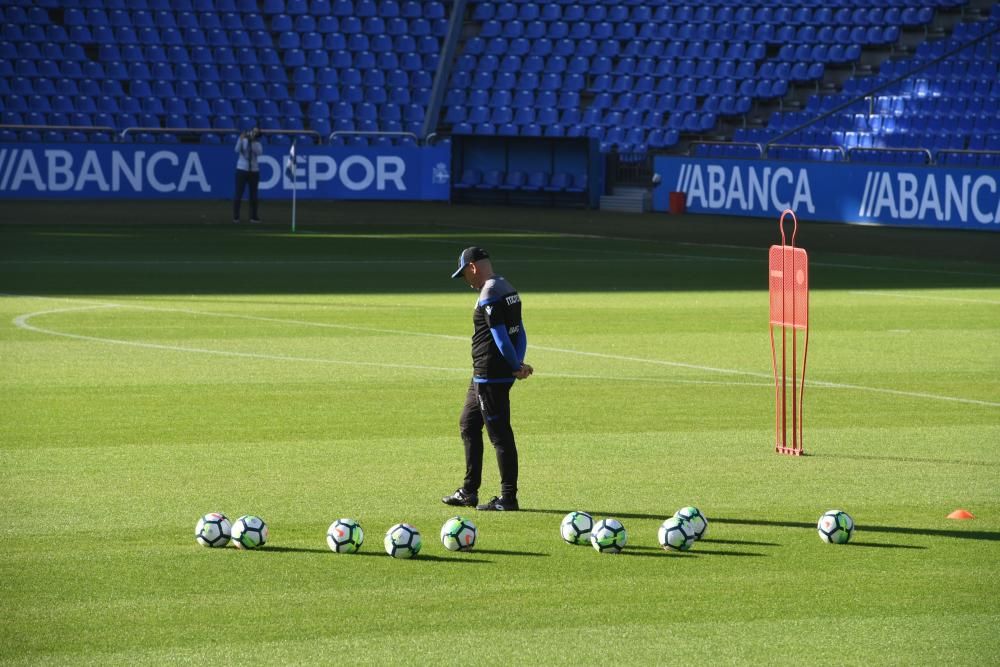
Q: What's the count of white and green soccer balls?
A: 10